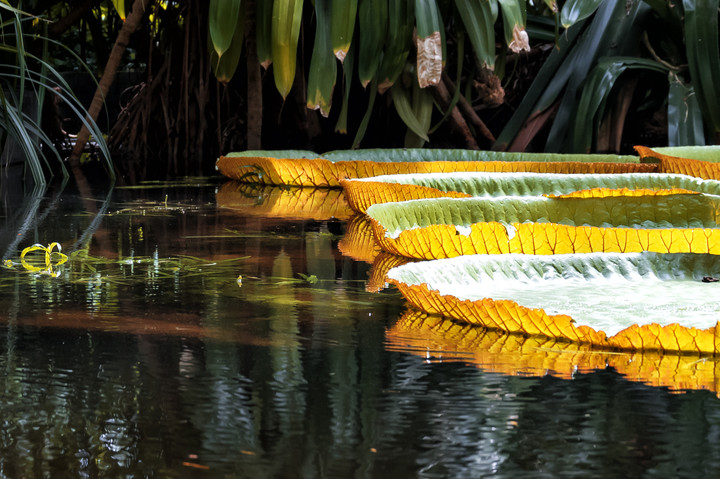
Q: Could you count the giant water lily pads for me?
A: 5